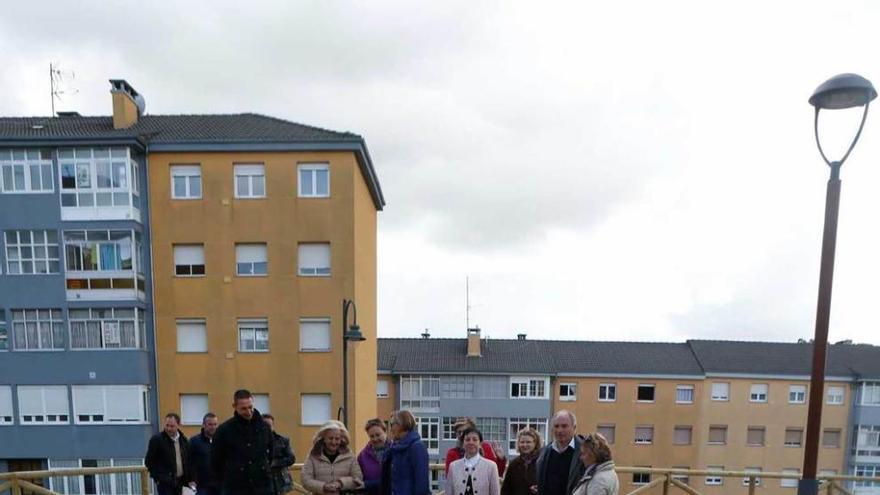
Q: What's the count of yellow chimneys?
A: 2